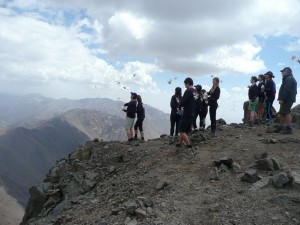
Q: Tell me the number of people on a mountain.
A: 11